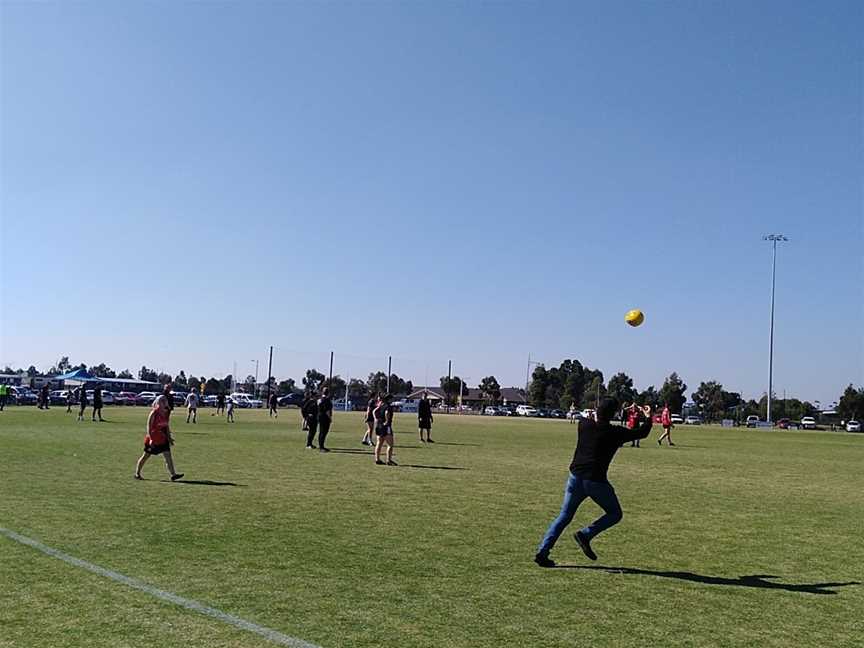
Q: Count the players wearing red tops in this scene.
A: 3